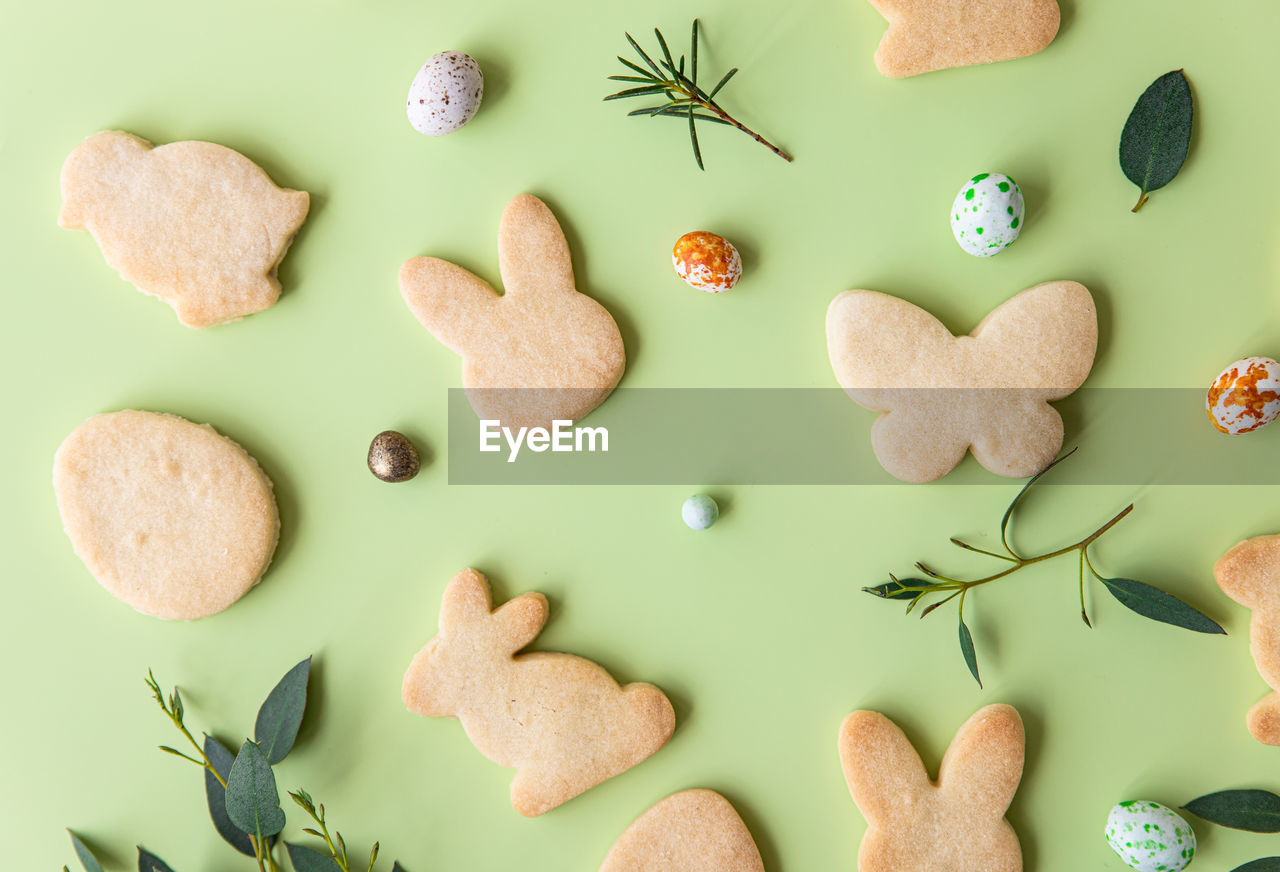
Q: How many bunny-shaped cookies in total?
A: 3